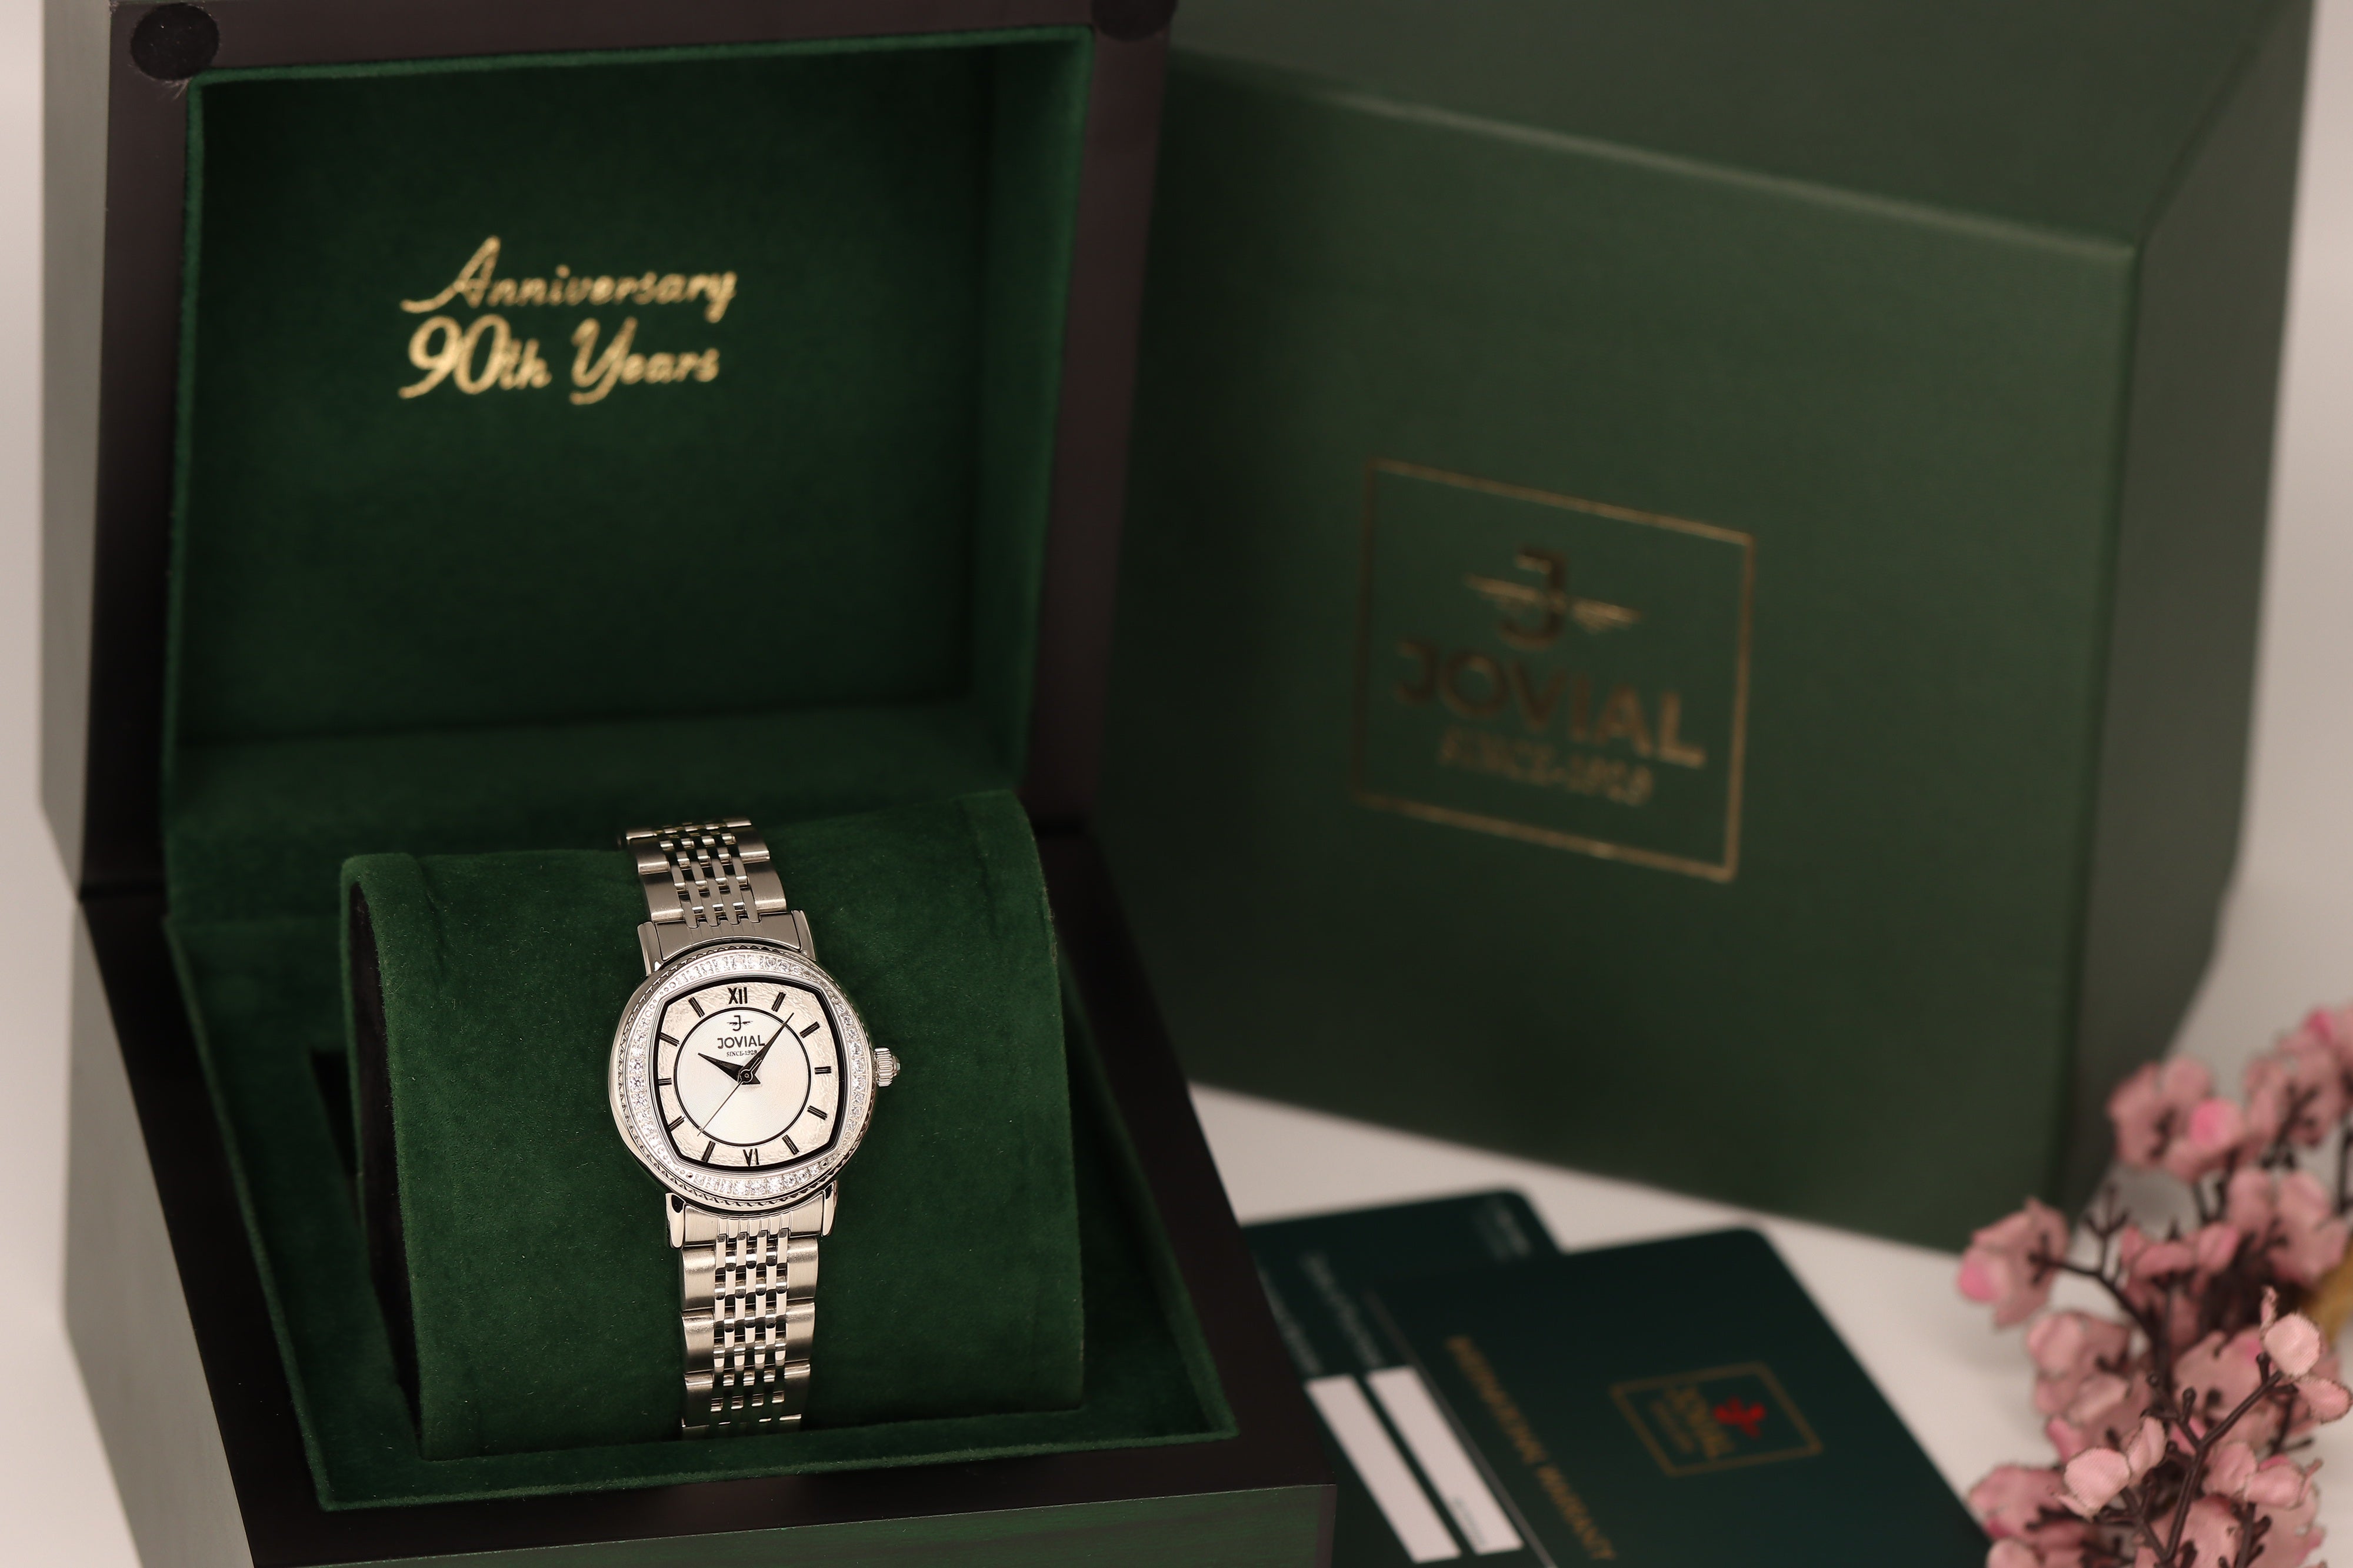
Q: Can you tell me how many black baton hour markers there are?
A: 10